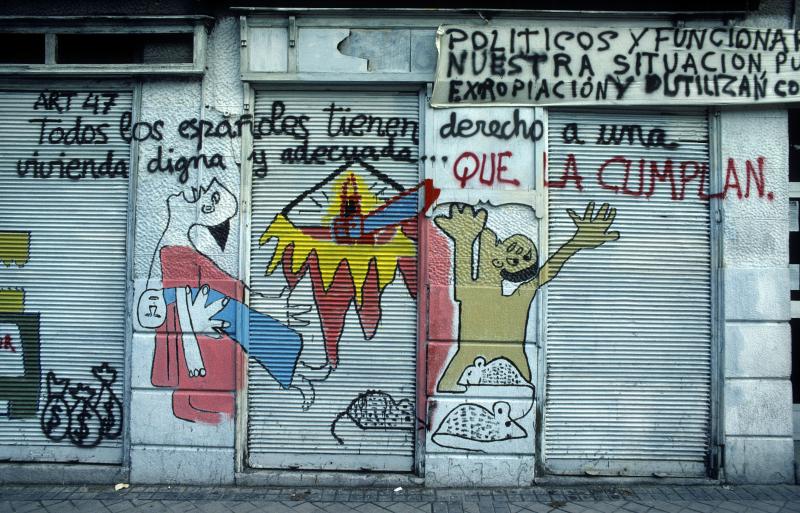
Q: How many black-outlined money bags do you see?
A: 3